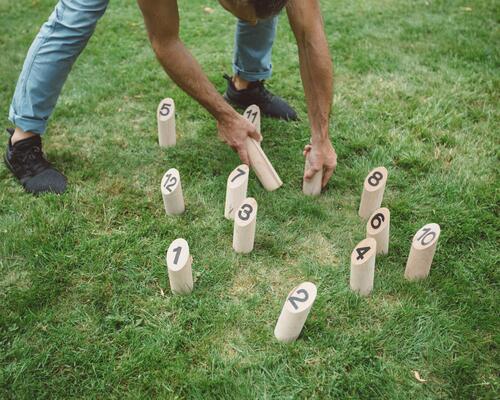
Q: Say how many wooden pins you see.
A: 13